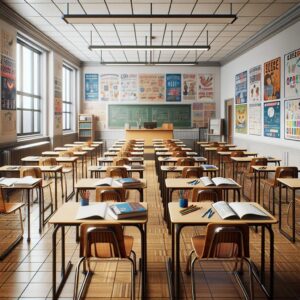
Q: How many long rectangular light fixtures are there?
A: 3